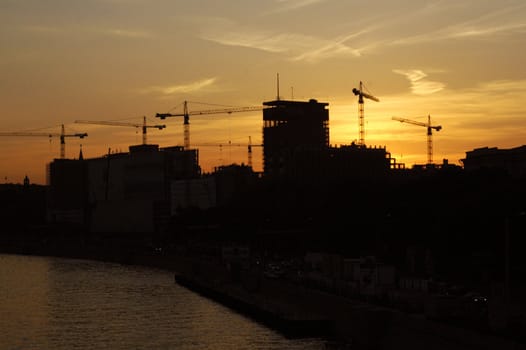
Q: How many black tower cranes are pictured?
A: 6